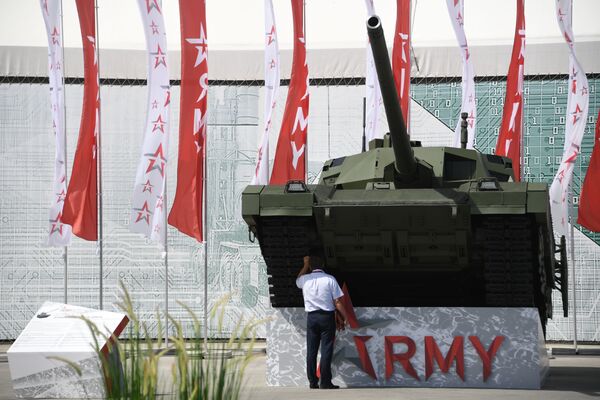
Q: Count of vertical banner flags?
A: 12